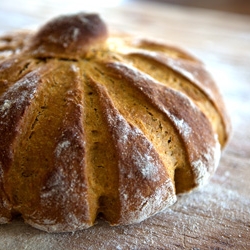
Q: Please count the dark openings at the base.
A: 3